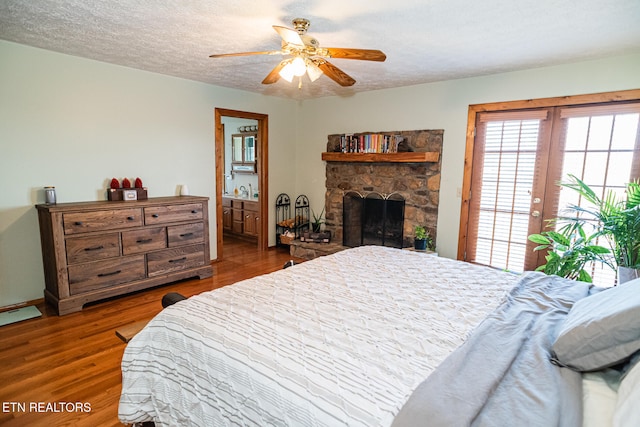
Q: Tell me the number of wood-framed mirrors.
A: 2